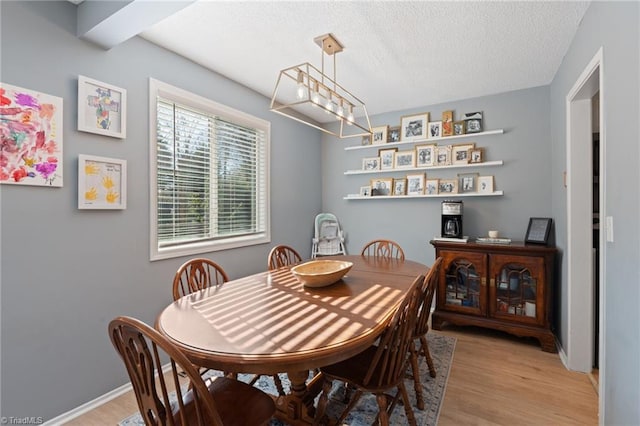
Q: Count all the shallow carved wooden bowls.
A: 1